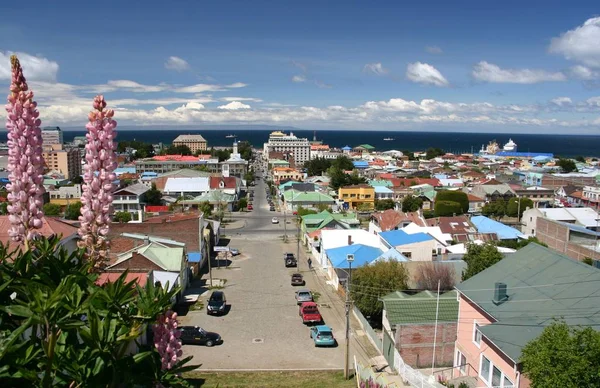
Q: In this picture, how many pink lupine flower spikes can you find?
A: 3